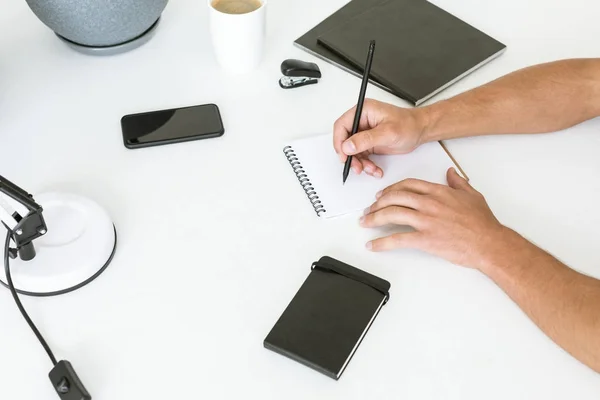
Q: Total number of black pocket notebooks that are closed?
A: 1